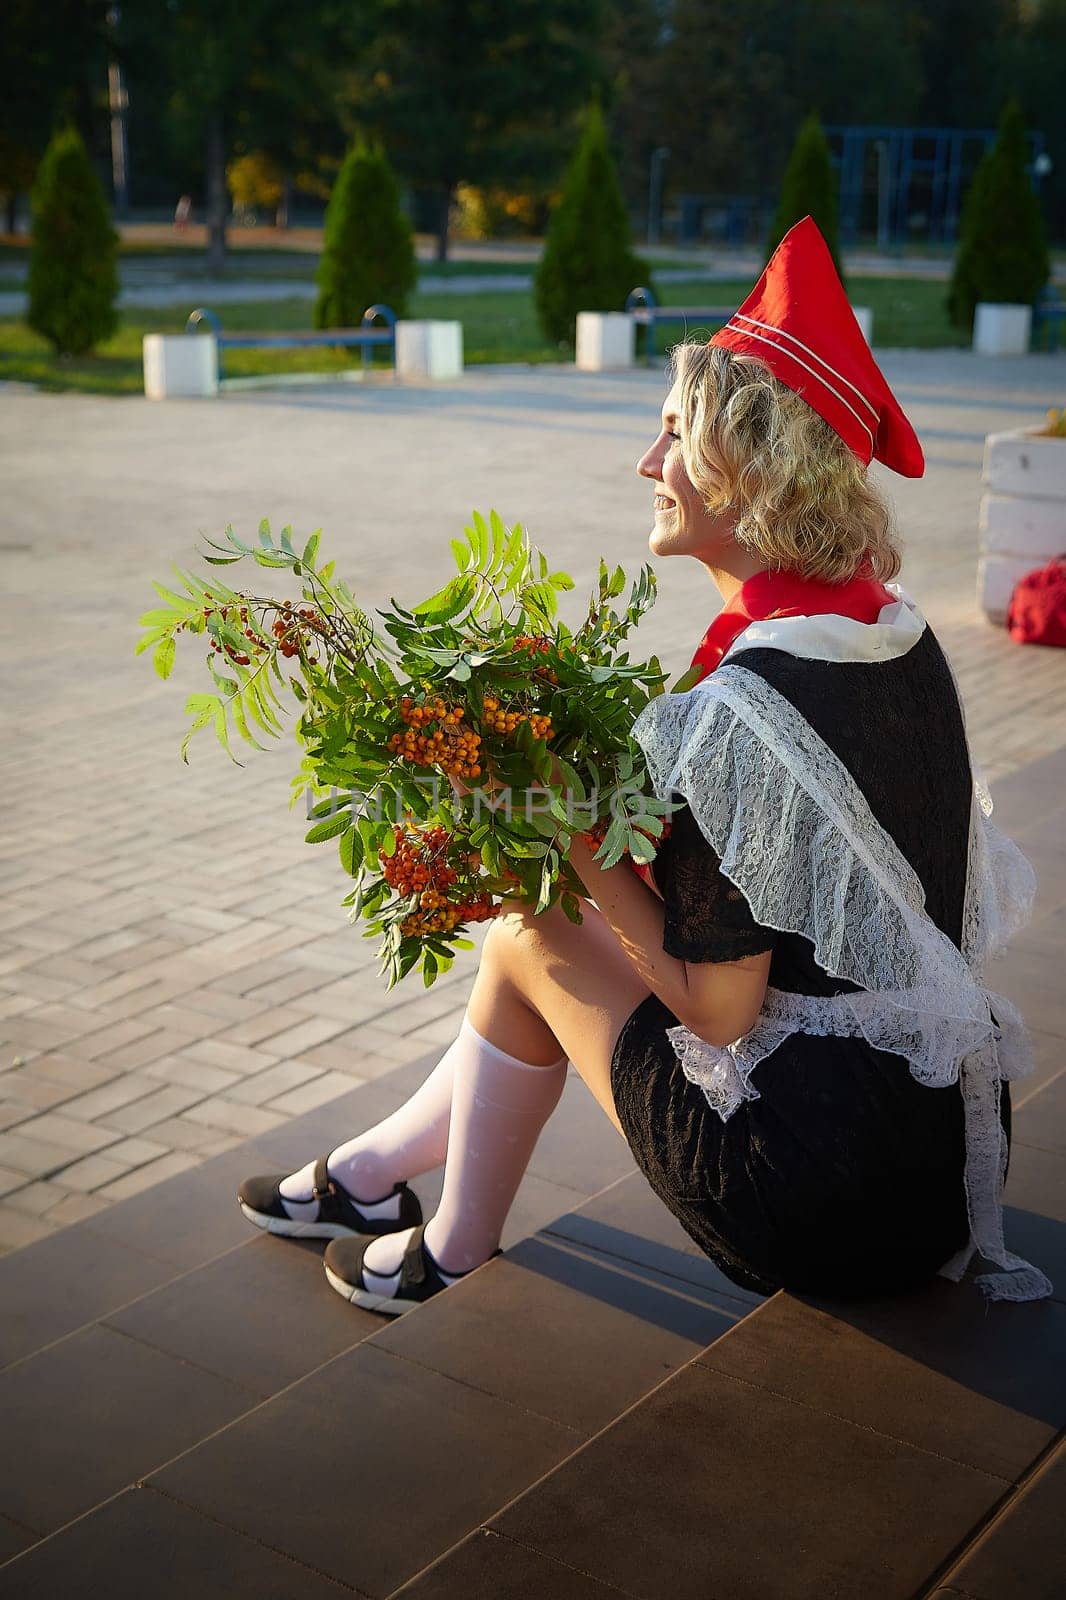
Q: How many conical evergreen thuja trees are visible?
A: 5